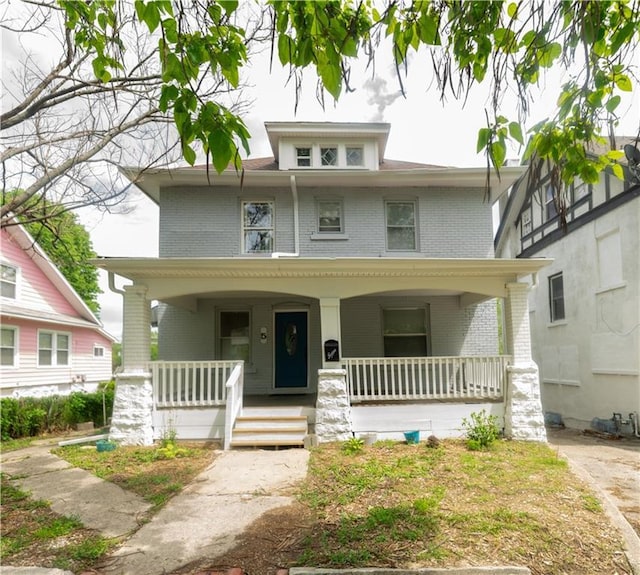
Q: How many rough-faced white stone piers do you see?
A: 3